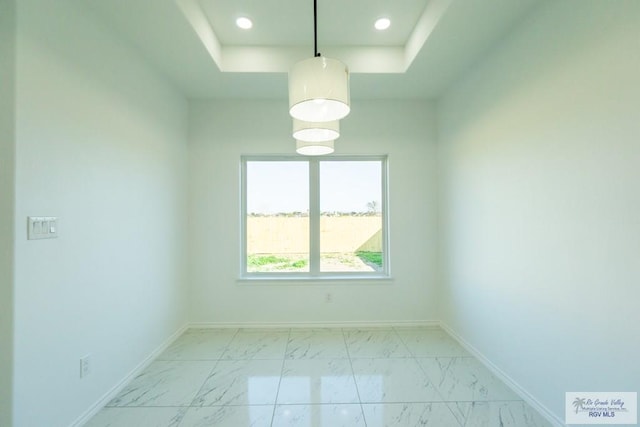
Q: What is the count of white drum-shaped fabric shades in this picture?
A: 3